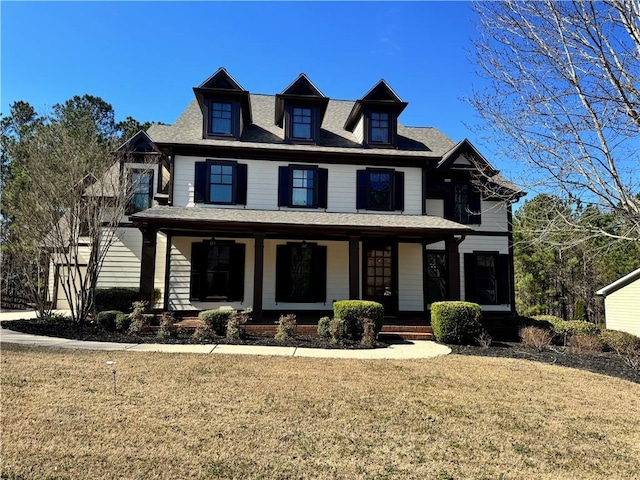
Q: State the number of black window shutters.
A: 14